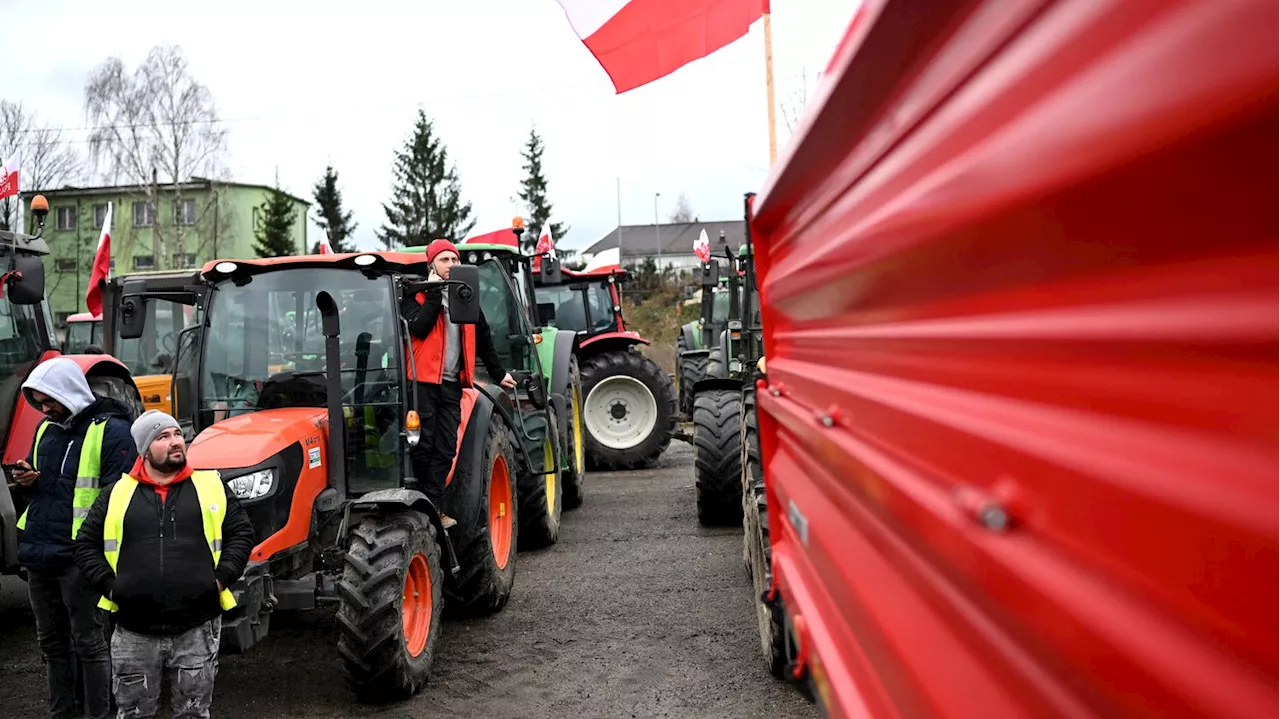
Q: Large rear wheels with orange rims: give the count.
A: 1